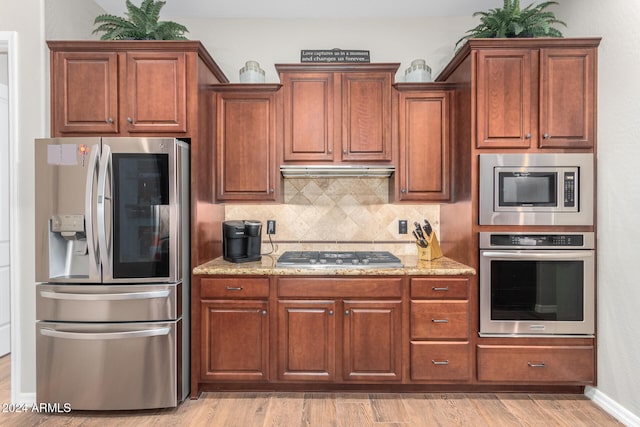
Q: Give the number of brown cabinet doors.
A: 11